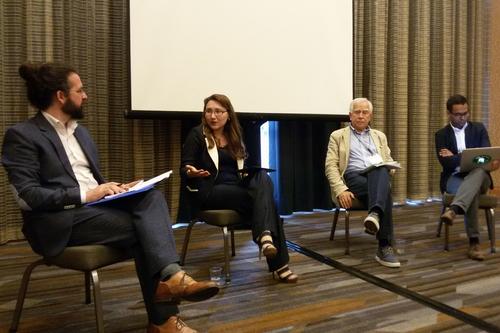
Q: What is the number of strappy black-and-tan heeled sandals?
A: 2